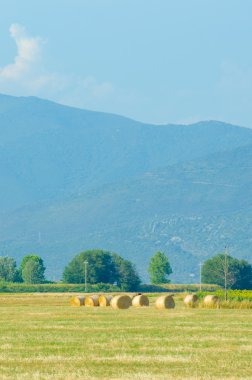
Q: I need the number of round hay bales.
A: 8